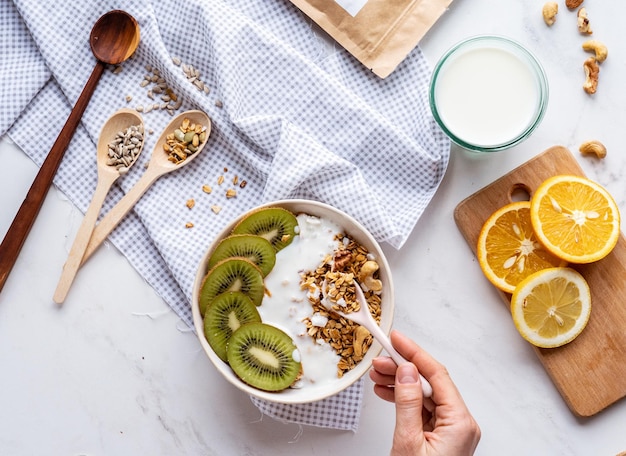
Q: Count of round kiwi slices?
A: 5